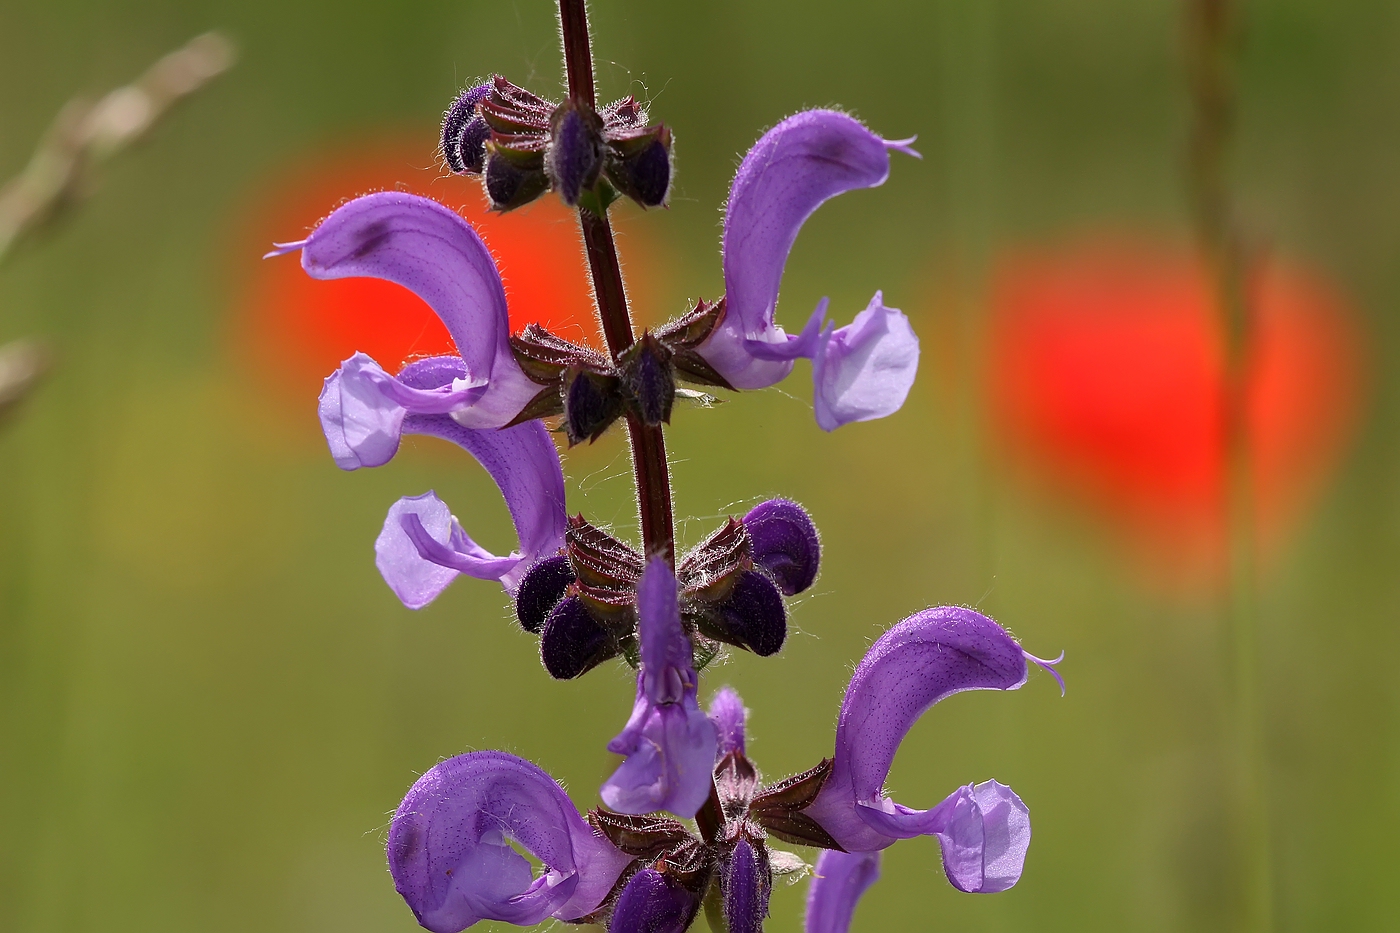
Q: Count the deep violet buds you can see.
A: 13